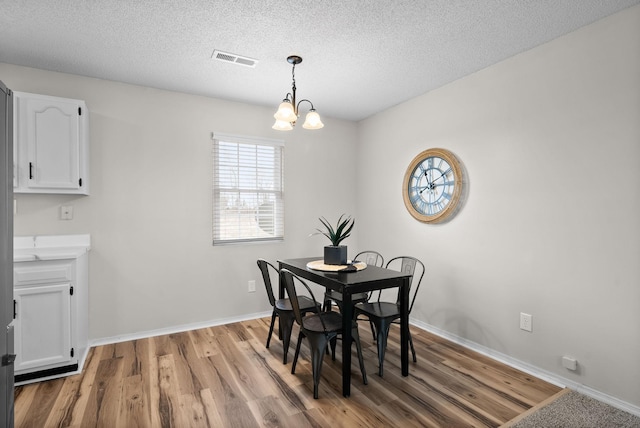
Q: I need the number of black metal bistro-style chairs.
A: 4